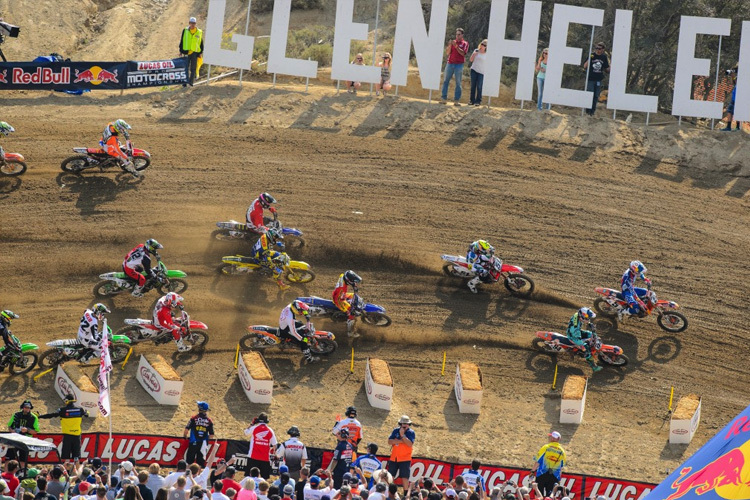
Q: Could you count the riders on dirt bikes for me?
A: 13